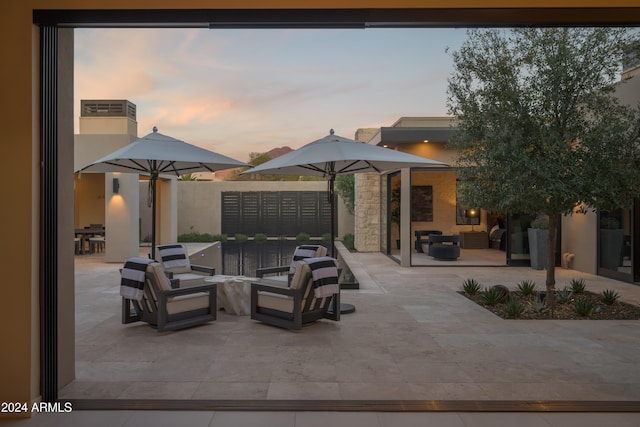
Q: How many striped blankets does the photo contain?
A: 4